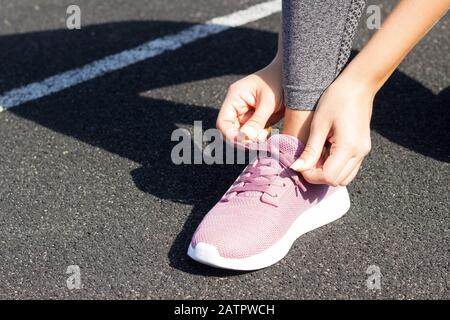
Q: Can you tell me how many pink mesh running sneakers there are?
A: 1